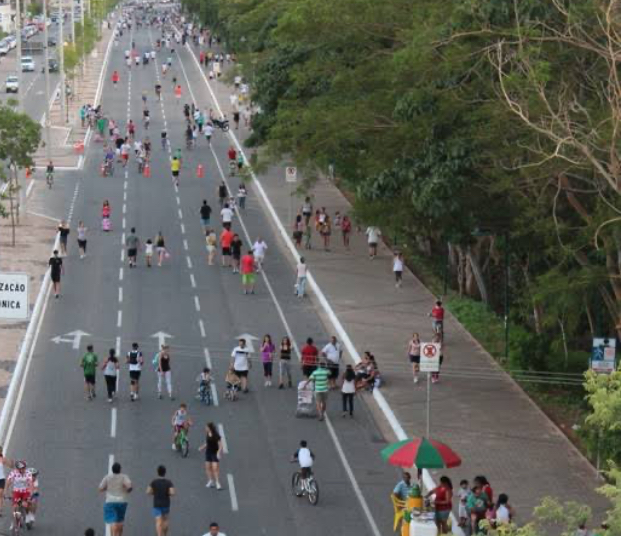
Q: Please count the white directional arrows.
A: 3